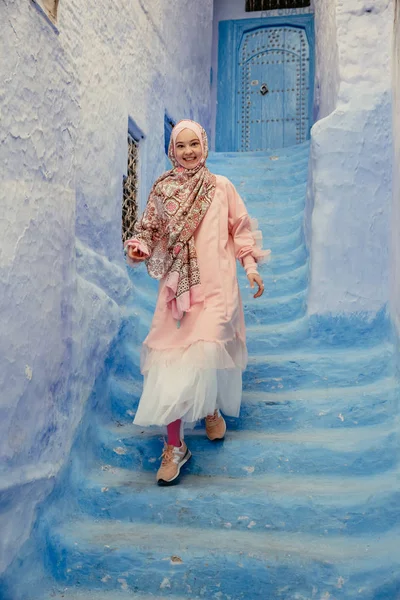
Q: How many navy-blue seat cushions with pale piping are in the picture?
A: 0